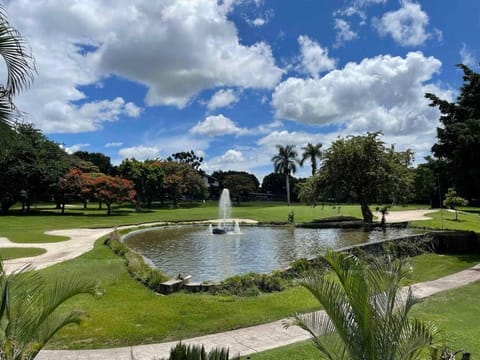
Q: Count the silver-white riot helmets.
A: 0